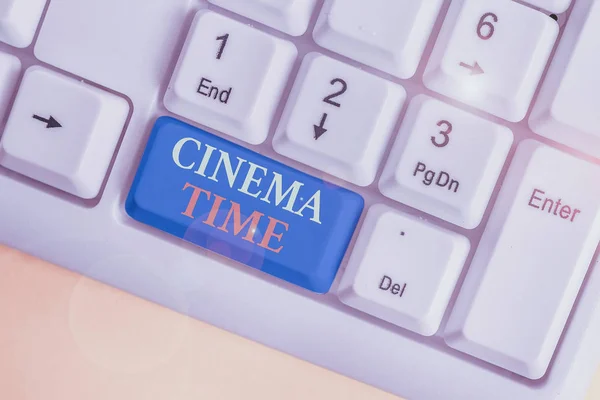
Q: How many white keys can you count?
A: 13